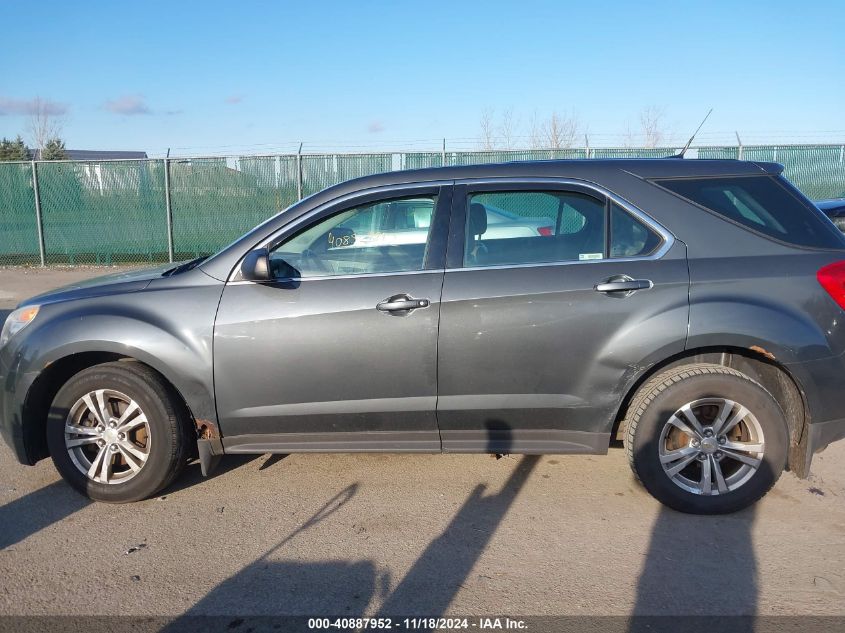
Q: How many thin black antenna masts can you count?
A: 1